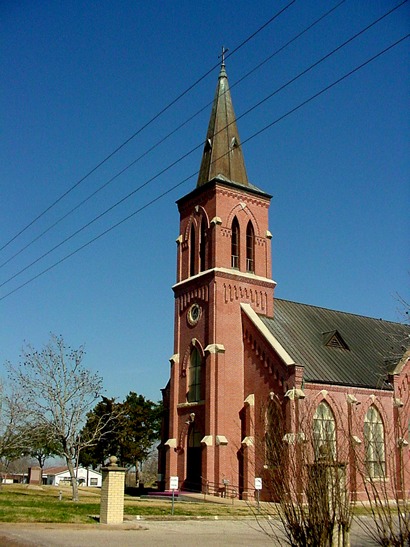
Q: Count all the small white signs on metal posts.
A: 2